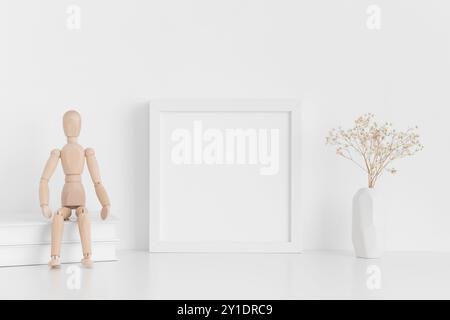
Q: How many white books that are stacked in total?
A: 2